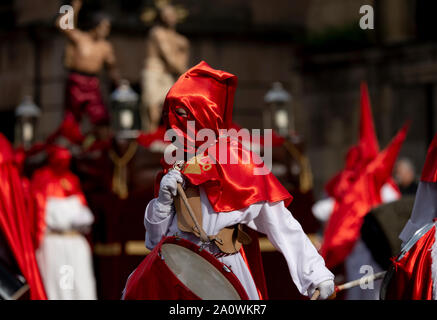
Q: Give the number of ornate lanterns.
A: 3